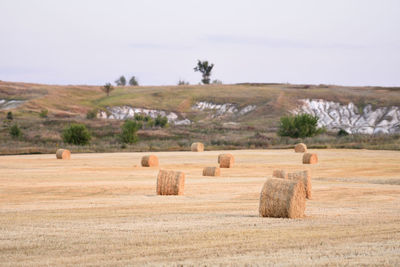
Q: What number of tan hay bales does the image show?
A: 11